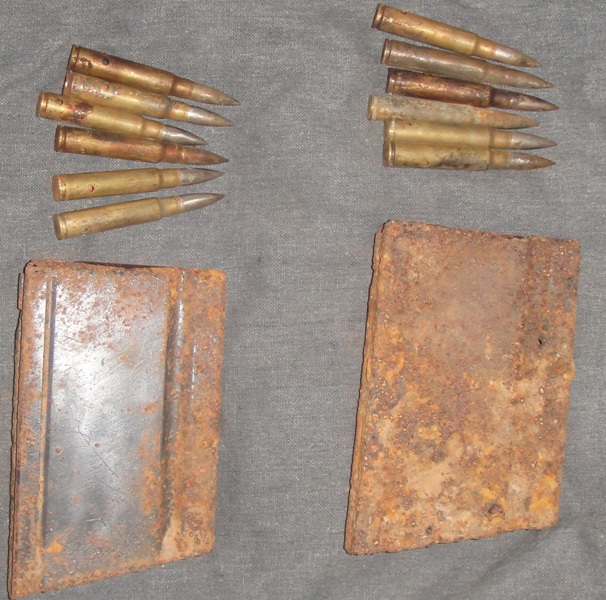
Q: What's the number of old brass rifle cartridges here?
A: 12